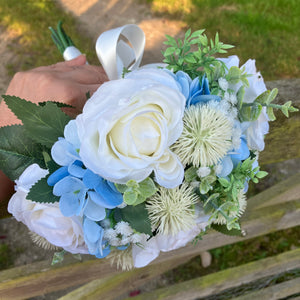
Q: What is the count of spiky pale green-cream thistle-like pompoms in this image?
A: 5